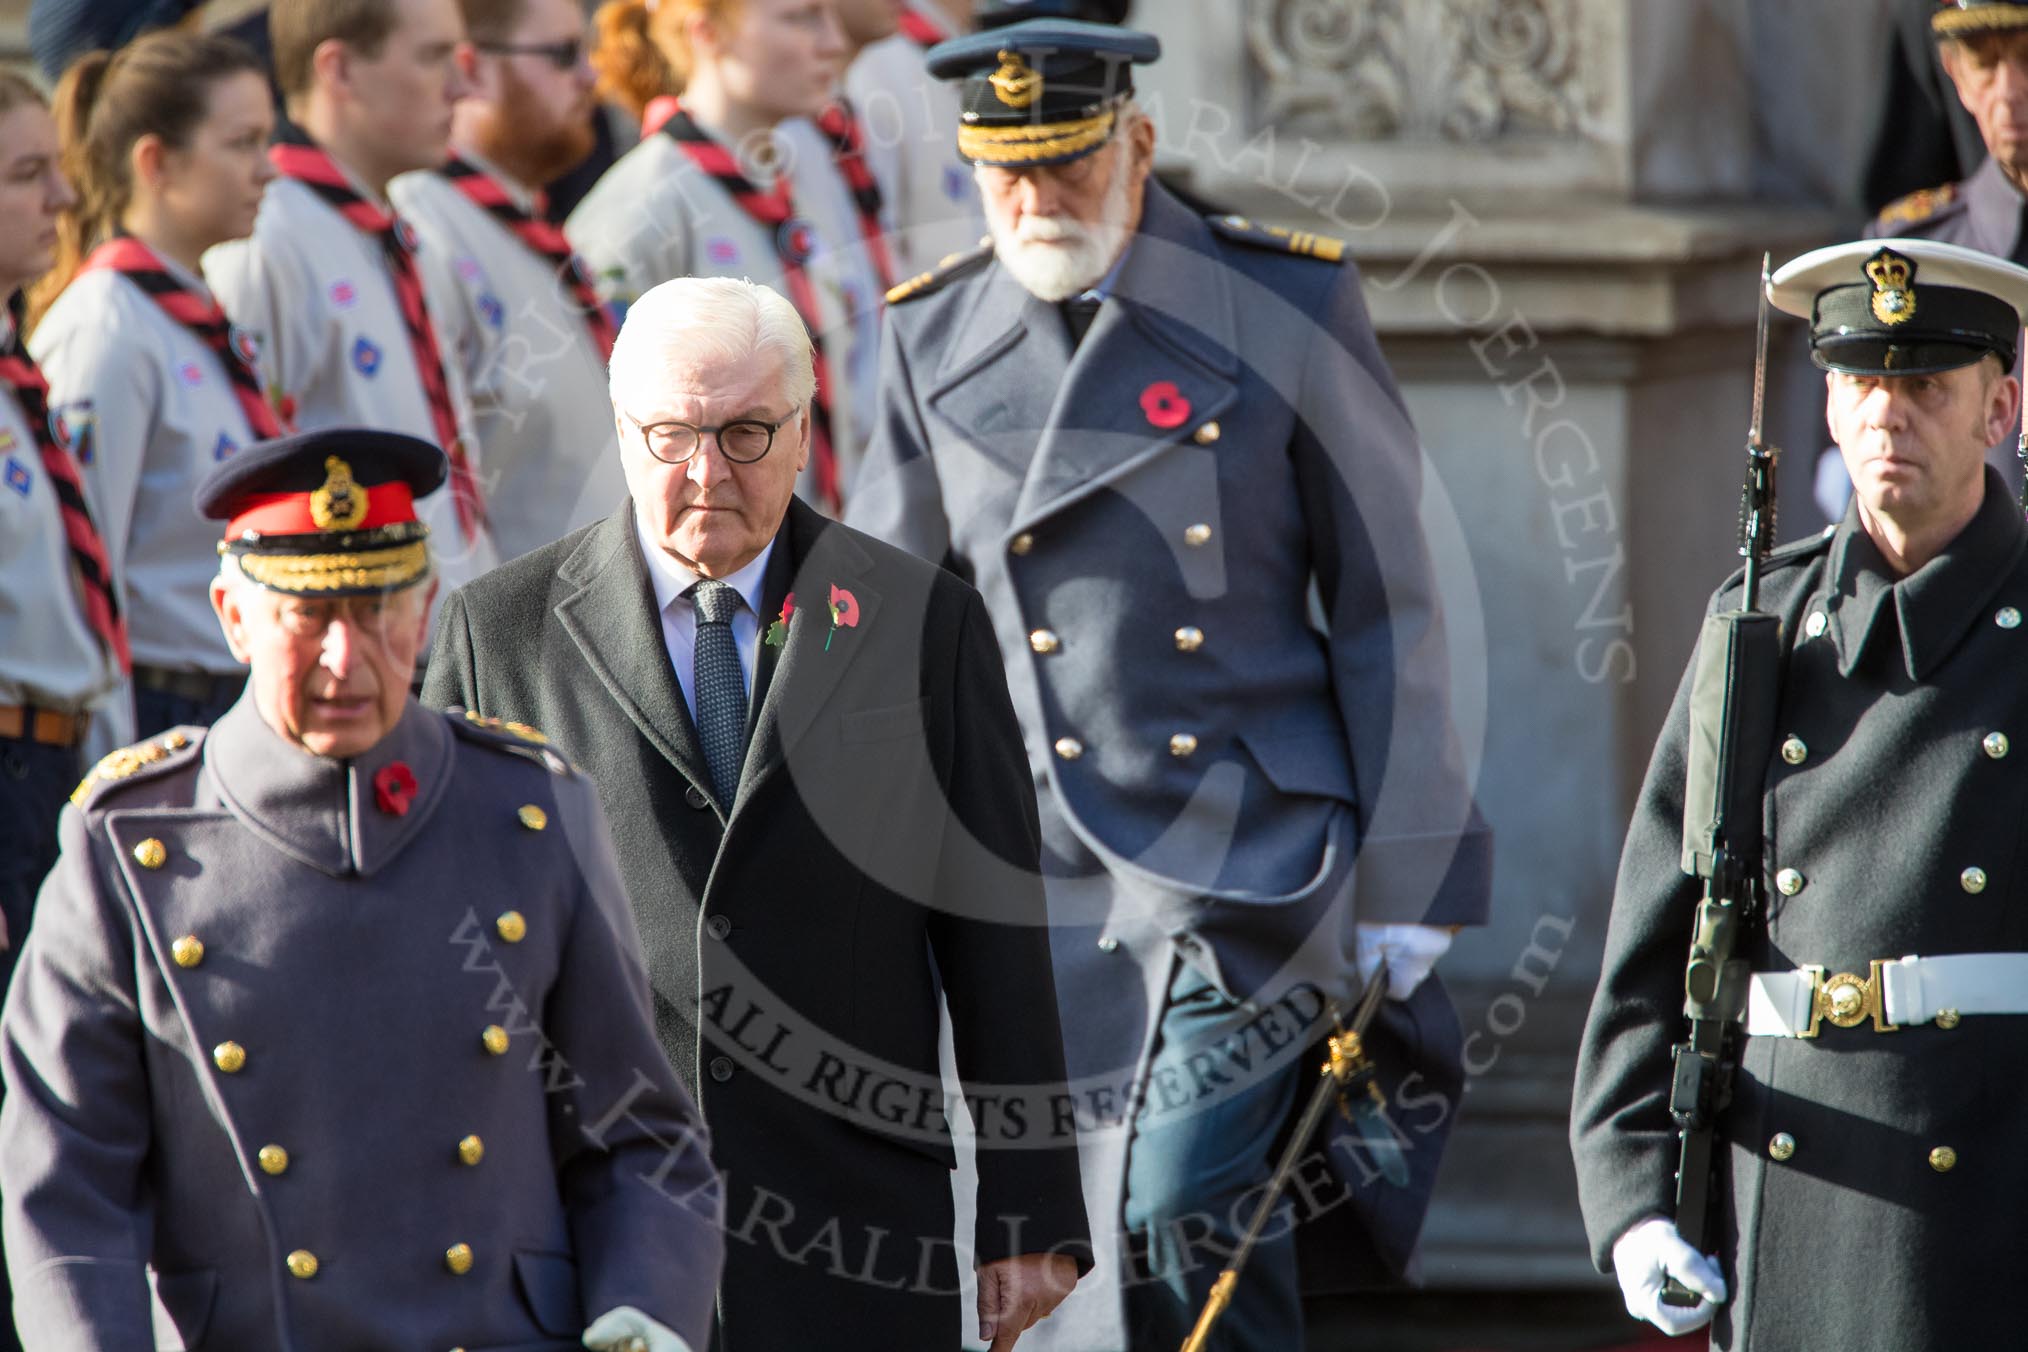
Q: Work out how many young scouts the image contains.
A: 7